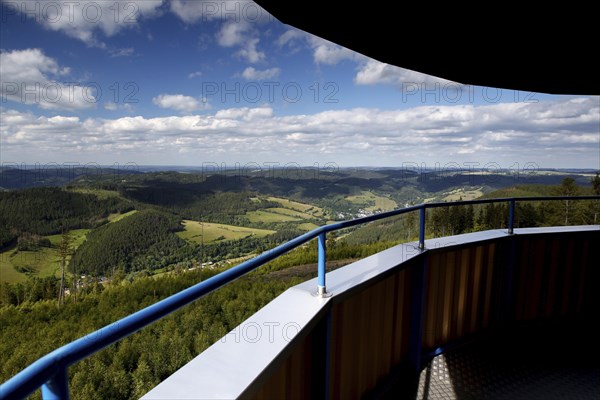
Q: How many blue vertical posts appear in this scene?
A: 4